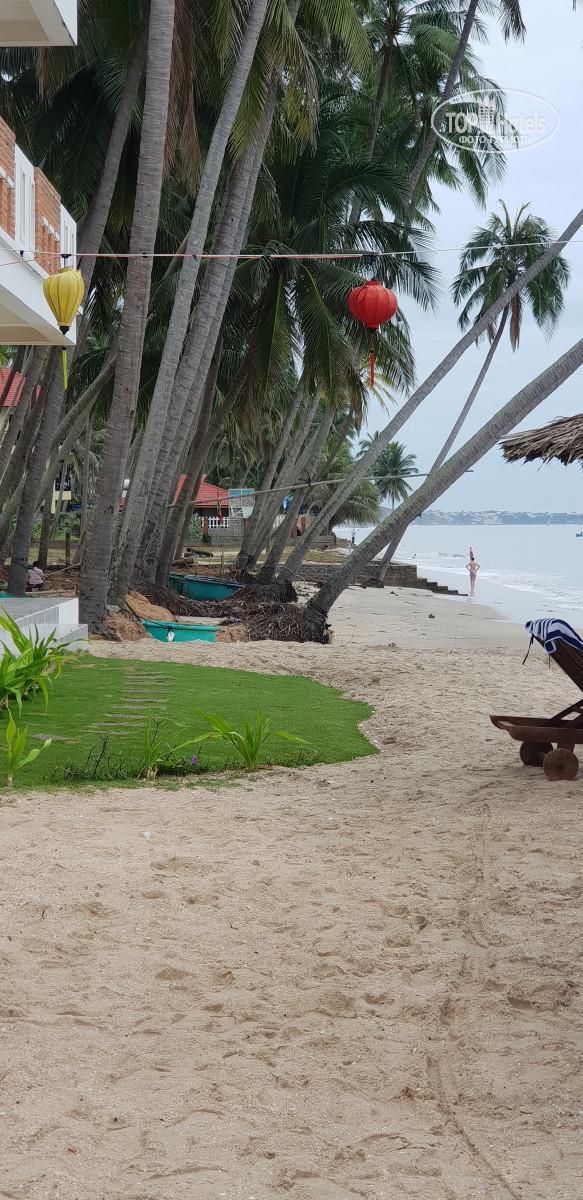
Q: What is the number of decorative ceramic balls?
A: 0